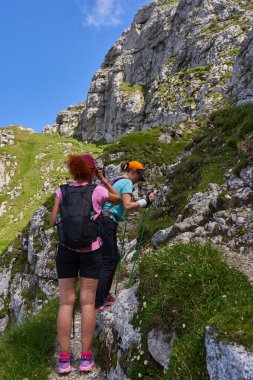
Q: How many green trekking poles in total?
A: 2